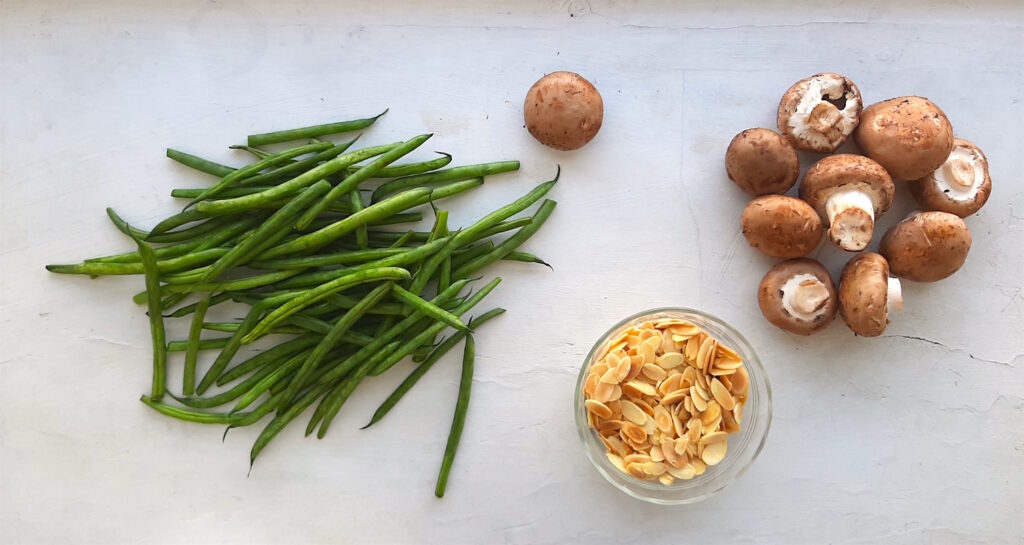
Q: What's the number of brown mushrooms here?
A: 10